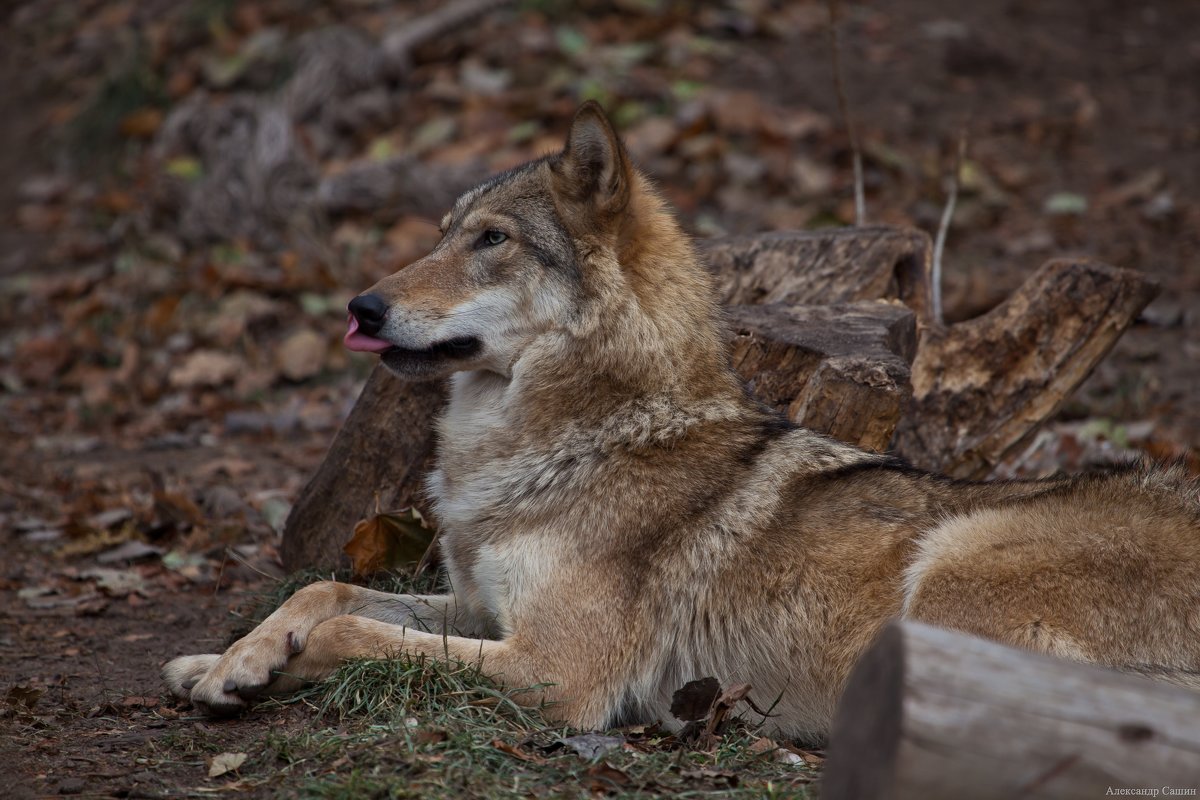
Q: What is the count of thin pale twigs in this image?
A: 2